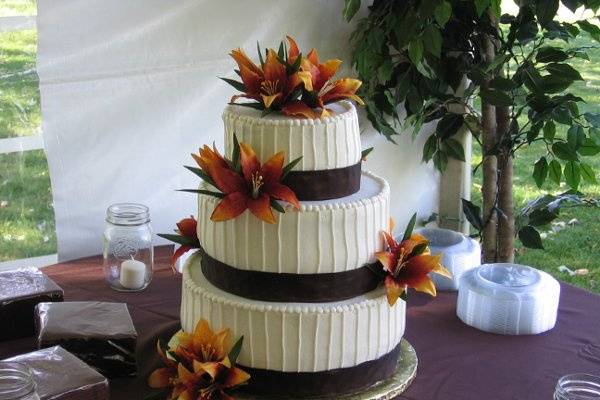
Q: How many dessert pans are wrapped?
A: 3